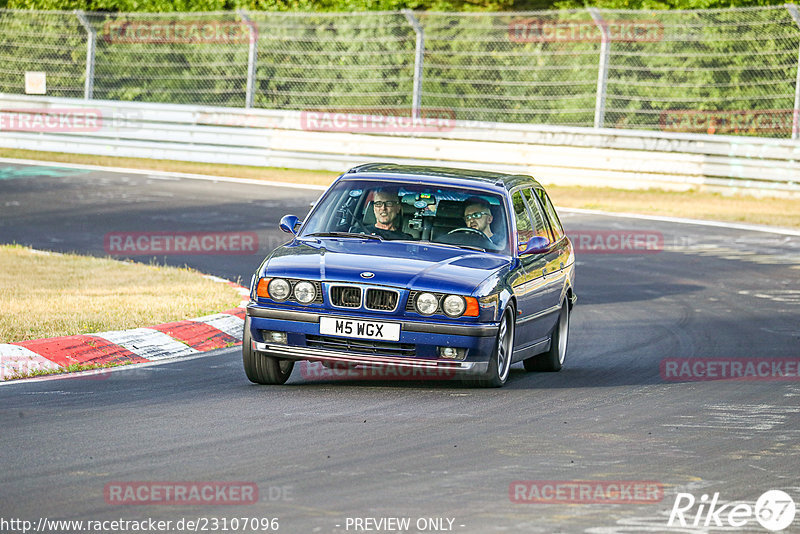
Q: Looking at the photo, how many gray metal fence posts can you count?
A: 5